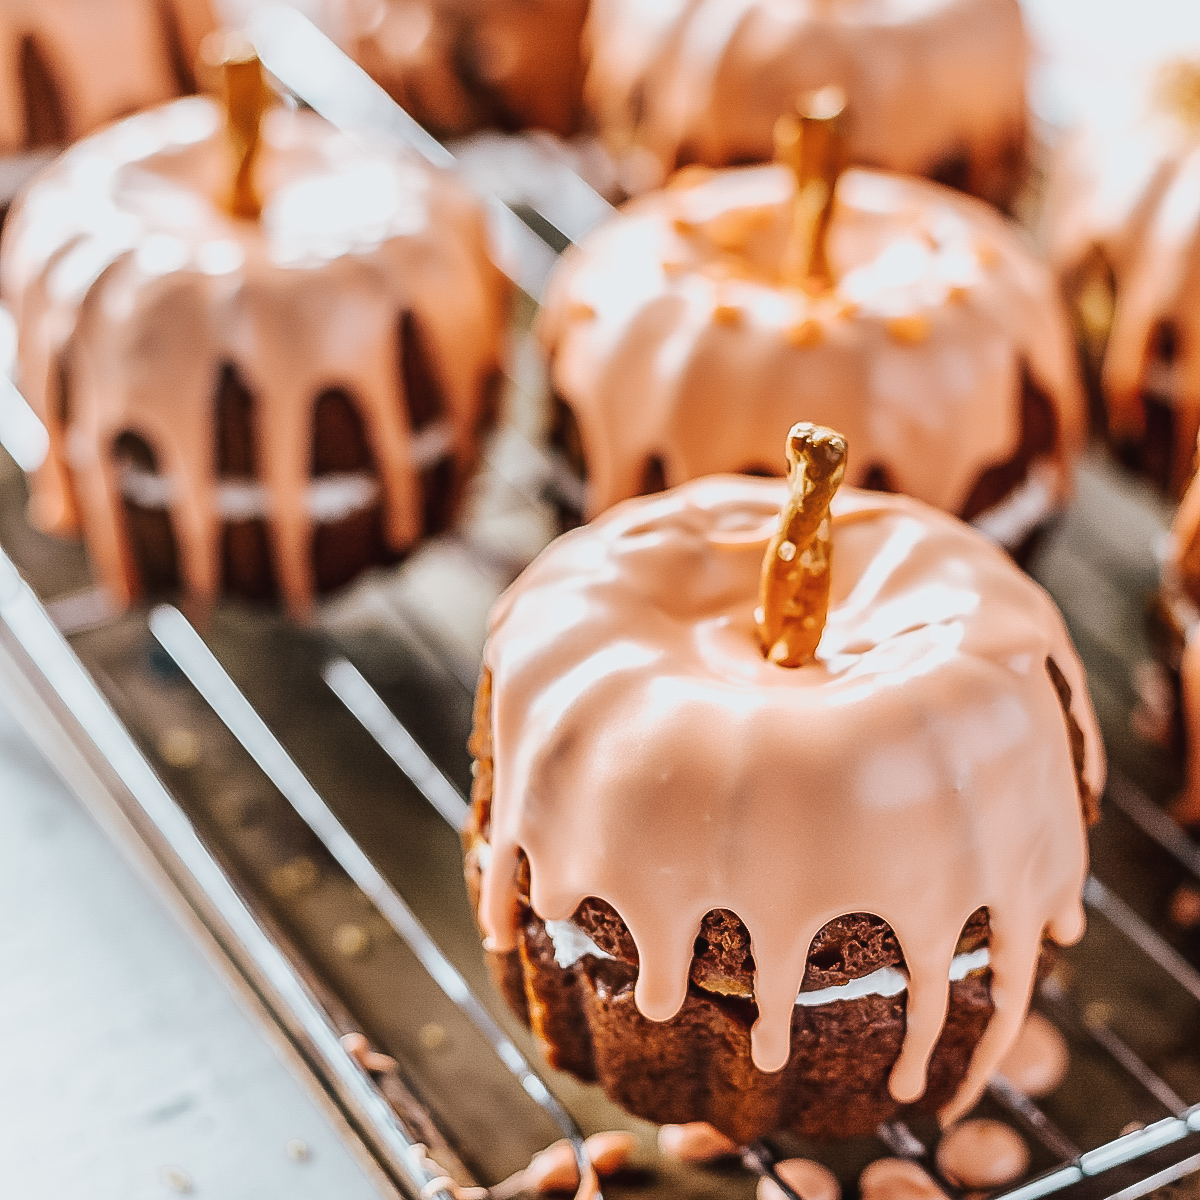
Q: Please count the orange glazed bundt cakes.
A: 8